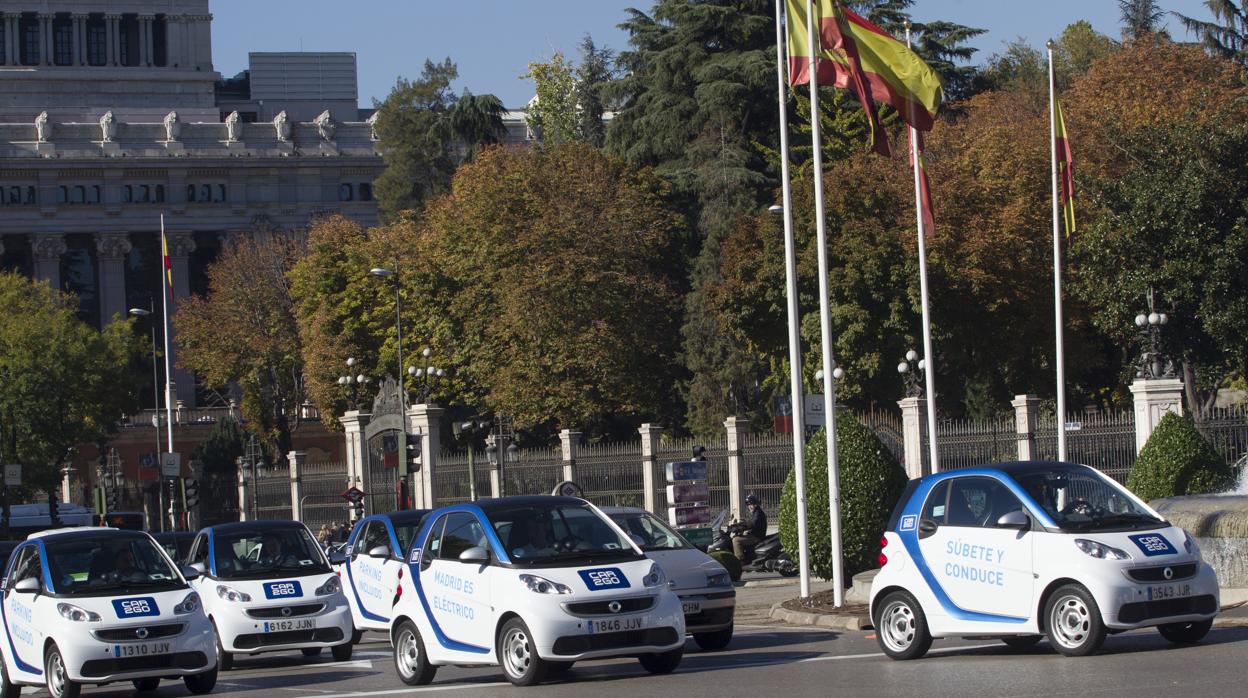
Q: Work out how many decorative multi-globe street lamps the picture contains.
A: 5